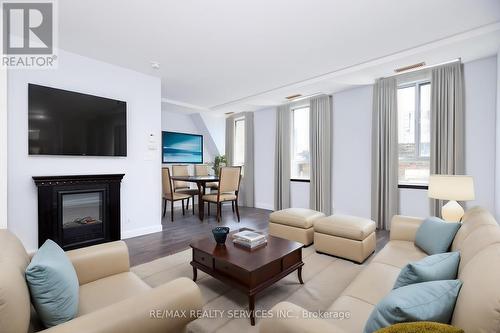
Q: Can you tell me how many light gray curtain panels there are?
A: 6